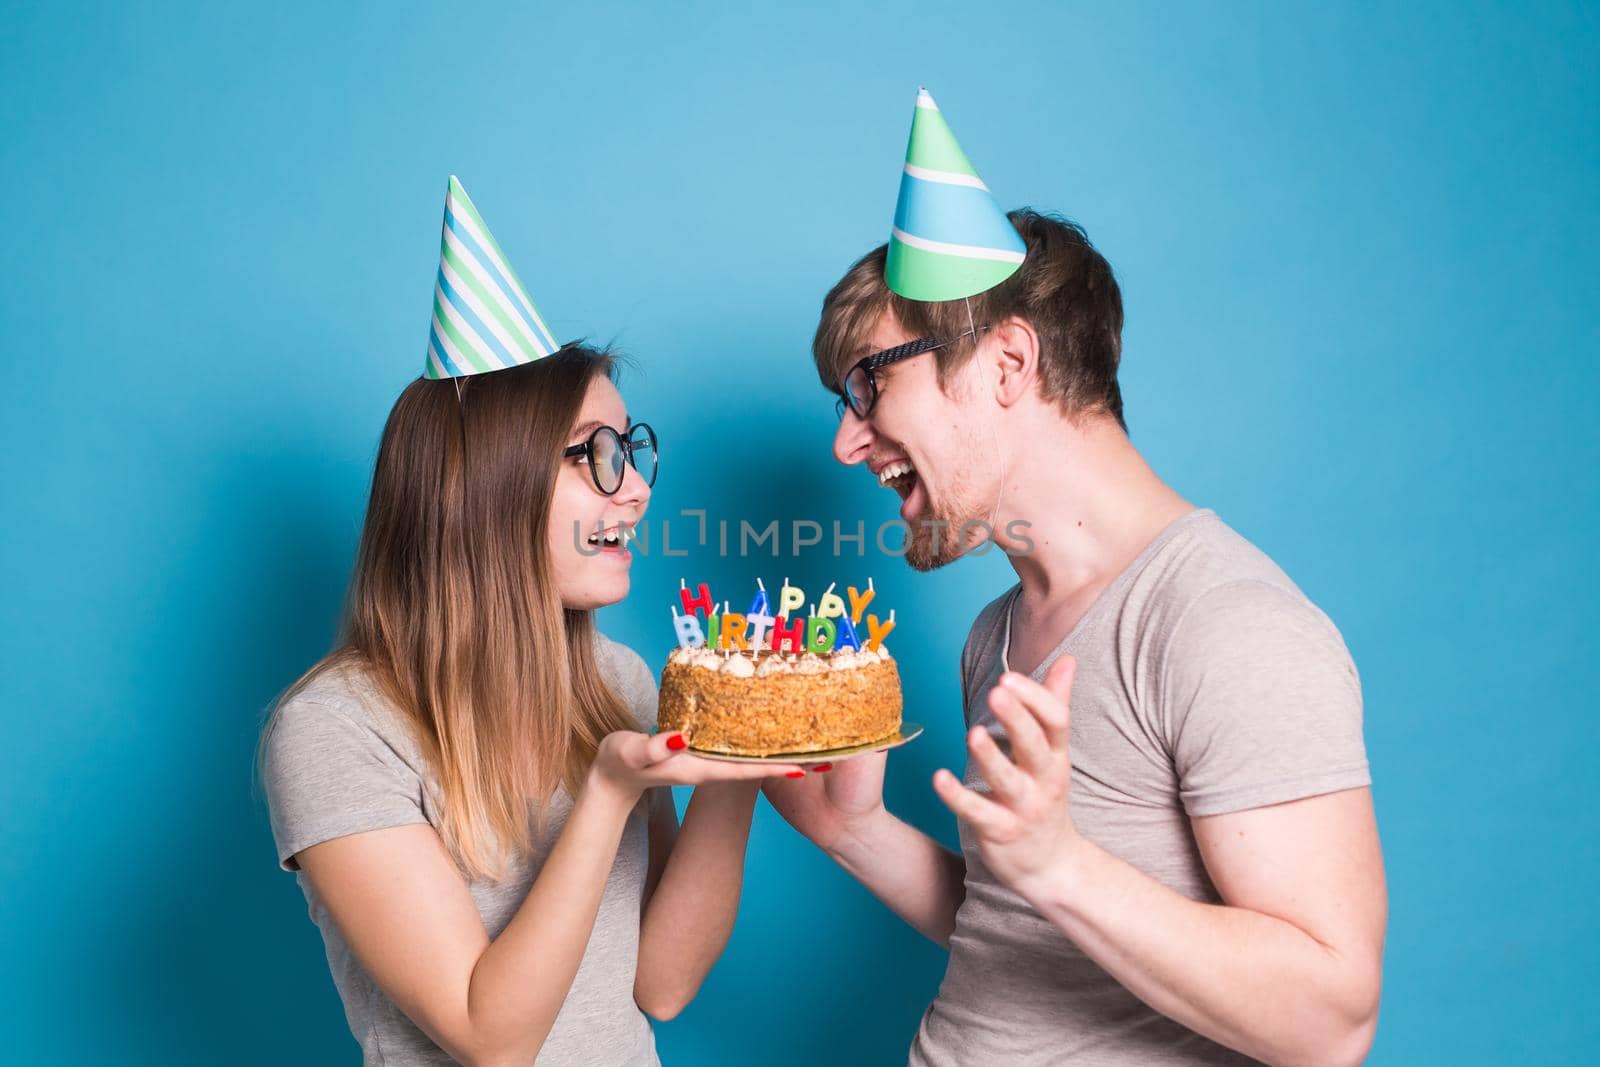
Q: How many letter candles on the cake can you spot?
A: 13